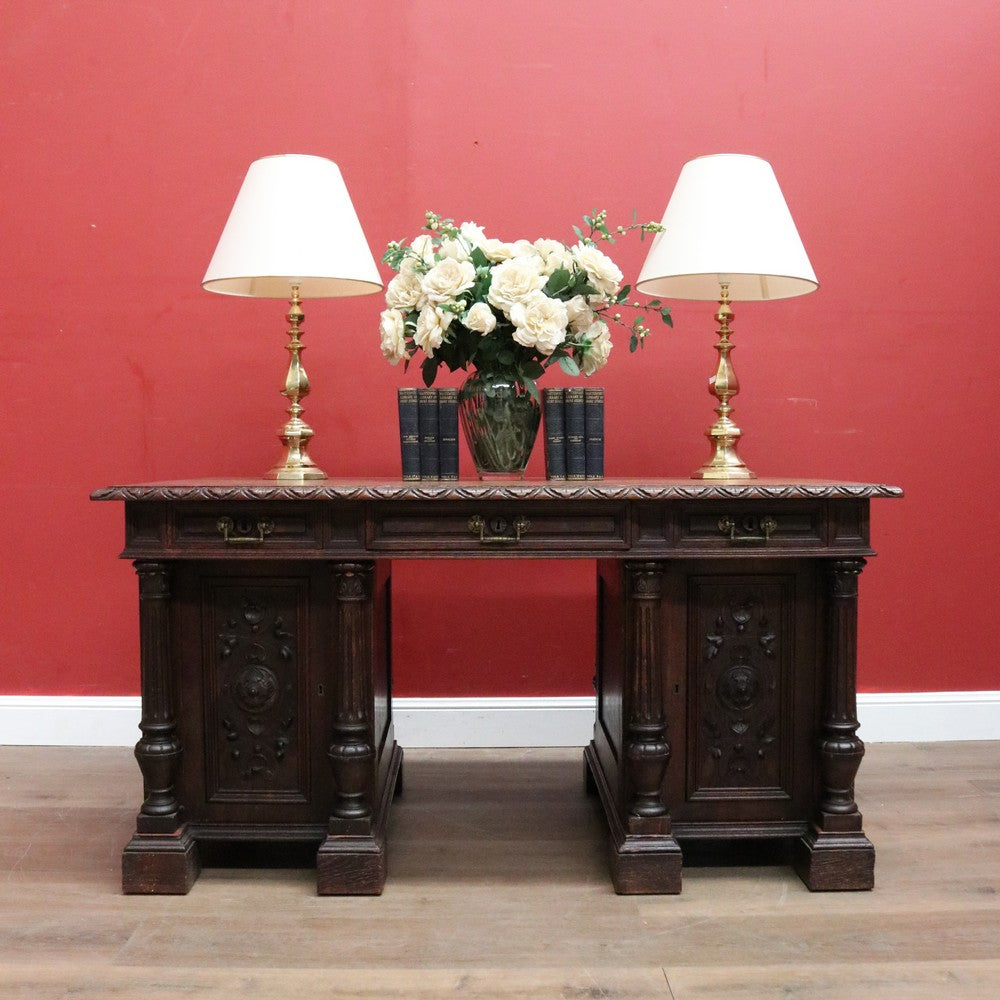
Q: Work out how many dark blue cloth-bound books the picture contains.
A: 6